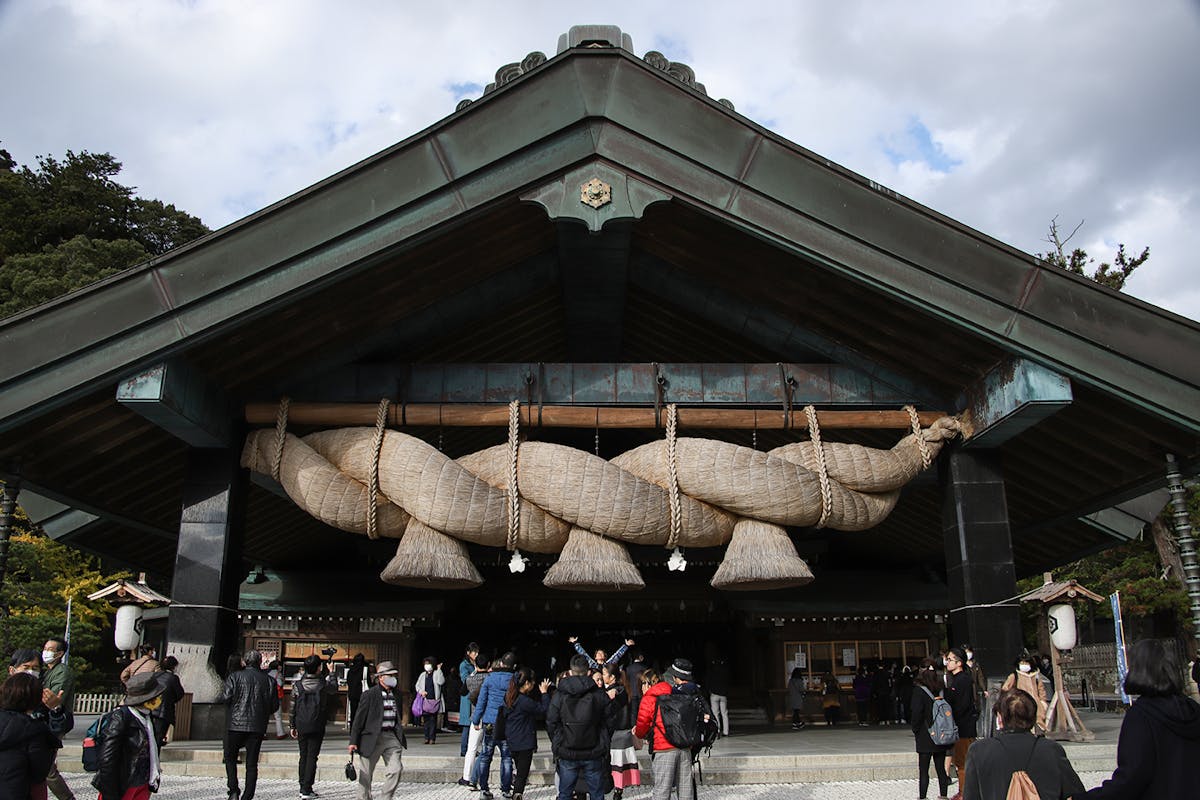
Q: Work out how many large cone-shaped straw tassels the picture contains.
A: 3